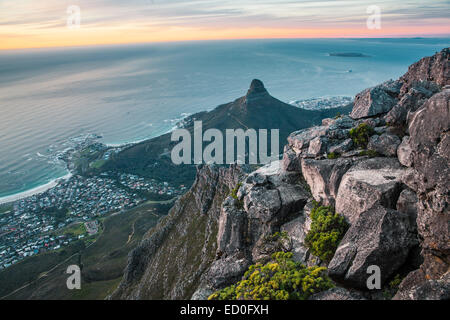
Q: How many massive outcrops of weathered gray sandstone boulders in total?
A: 1